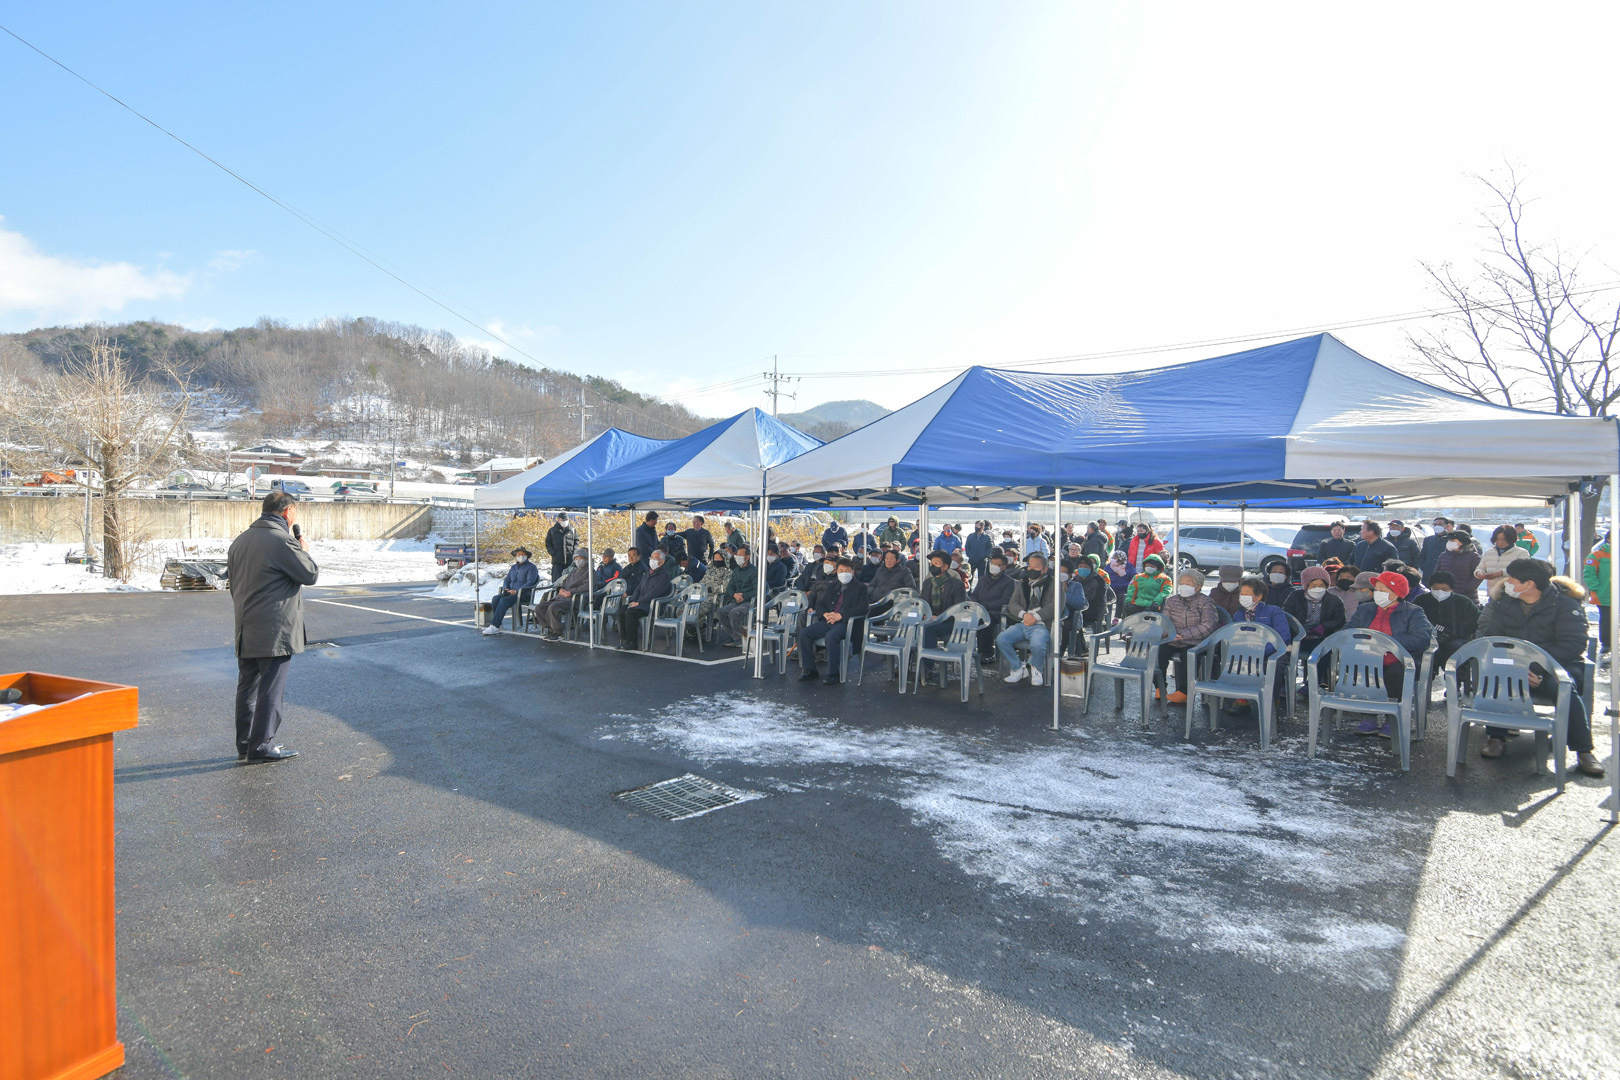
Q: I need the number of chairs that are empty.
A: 12